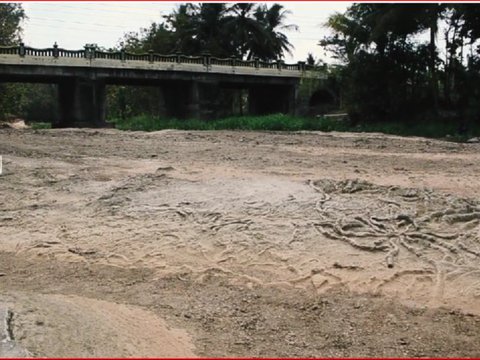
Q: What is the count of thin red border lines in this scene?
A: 2